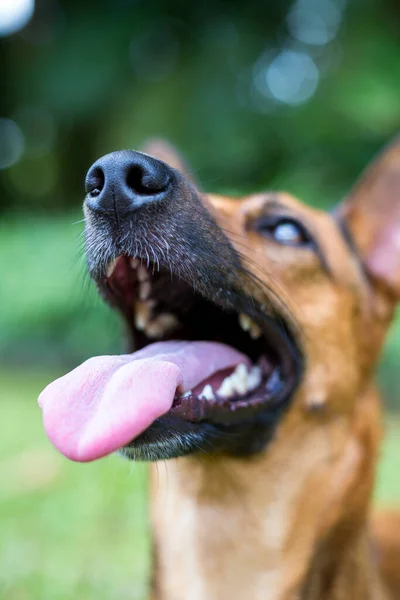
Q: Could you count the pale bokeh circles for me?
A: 4